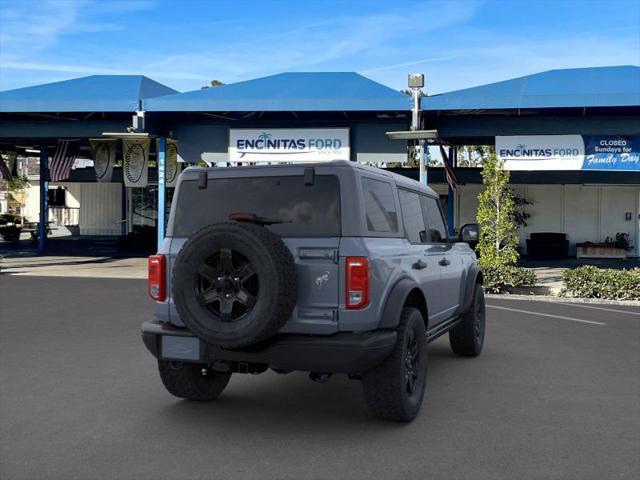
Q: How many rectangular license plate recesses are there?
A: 1